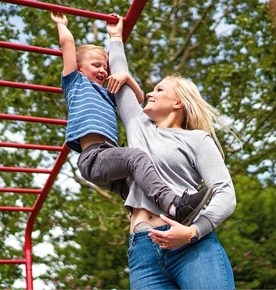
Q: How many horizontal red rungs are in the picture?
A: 9